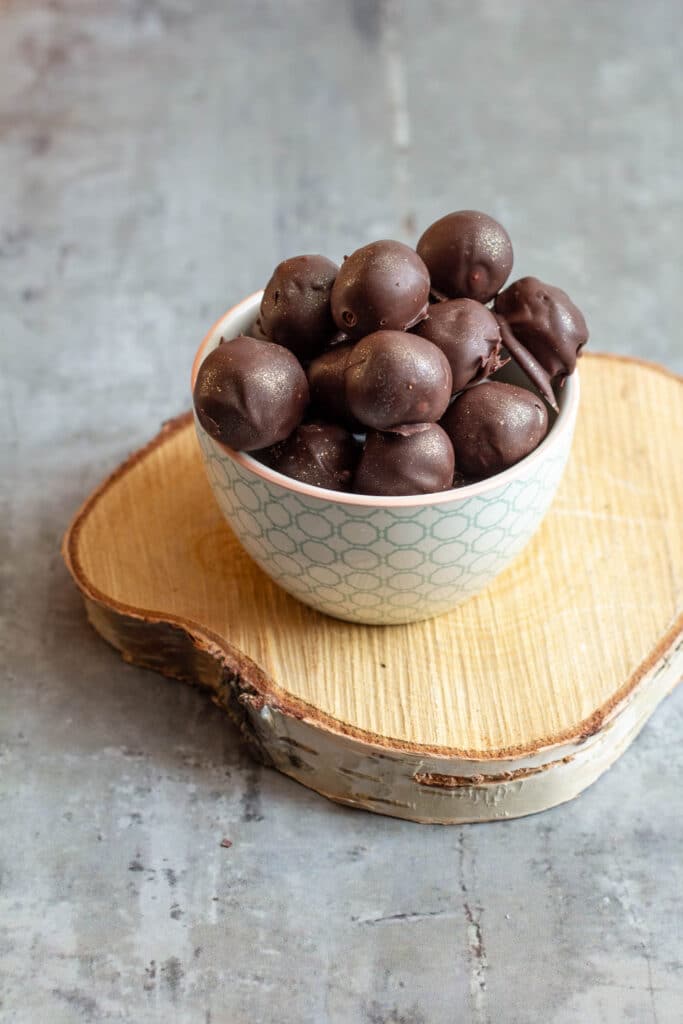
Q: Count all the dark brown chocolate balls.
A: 11